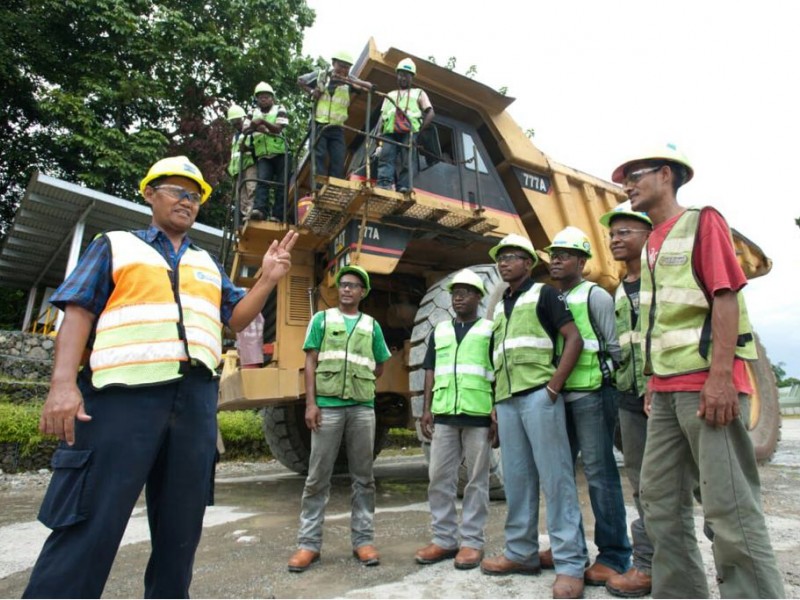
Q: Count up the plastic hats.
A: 11